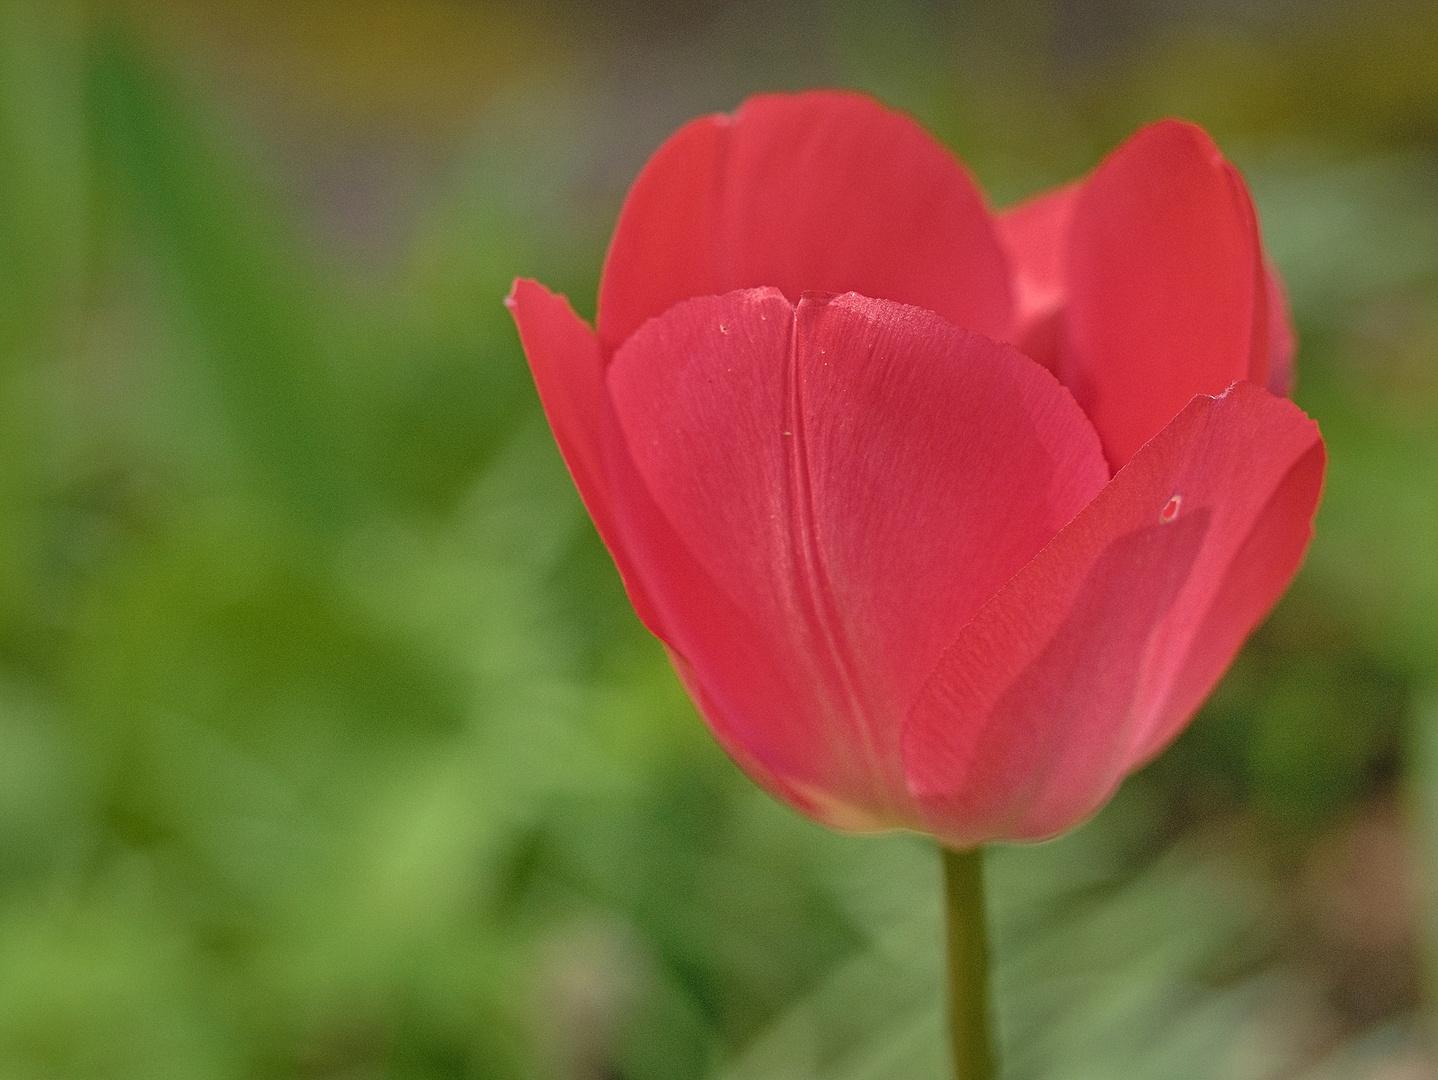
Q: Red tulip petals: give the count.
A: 6